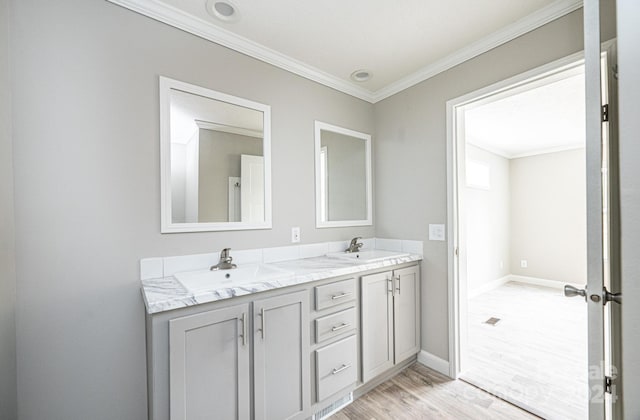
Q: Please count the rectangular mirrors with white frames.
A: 2